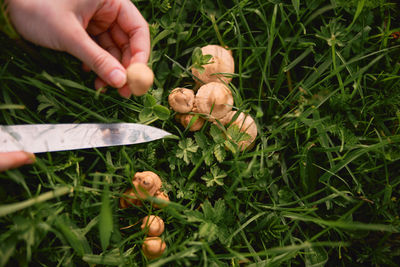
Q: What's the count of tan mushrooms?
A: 11